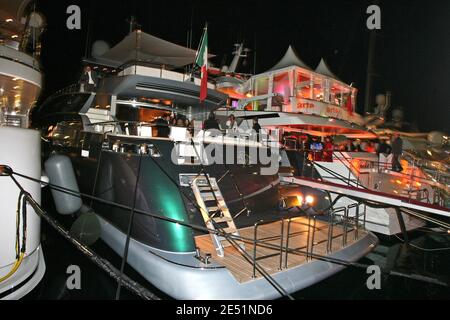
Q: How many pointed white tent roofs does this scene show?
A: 2